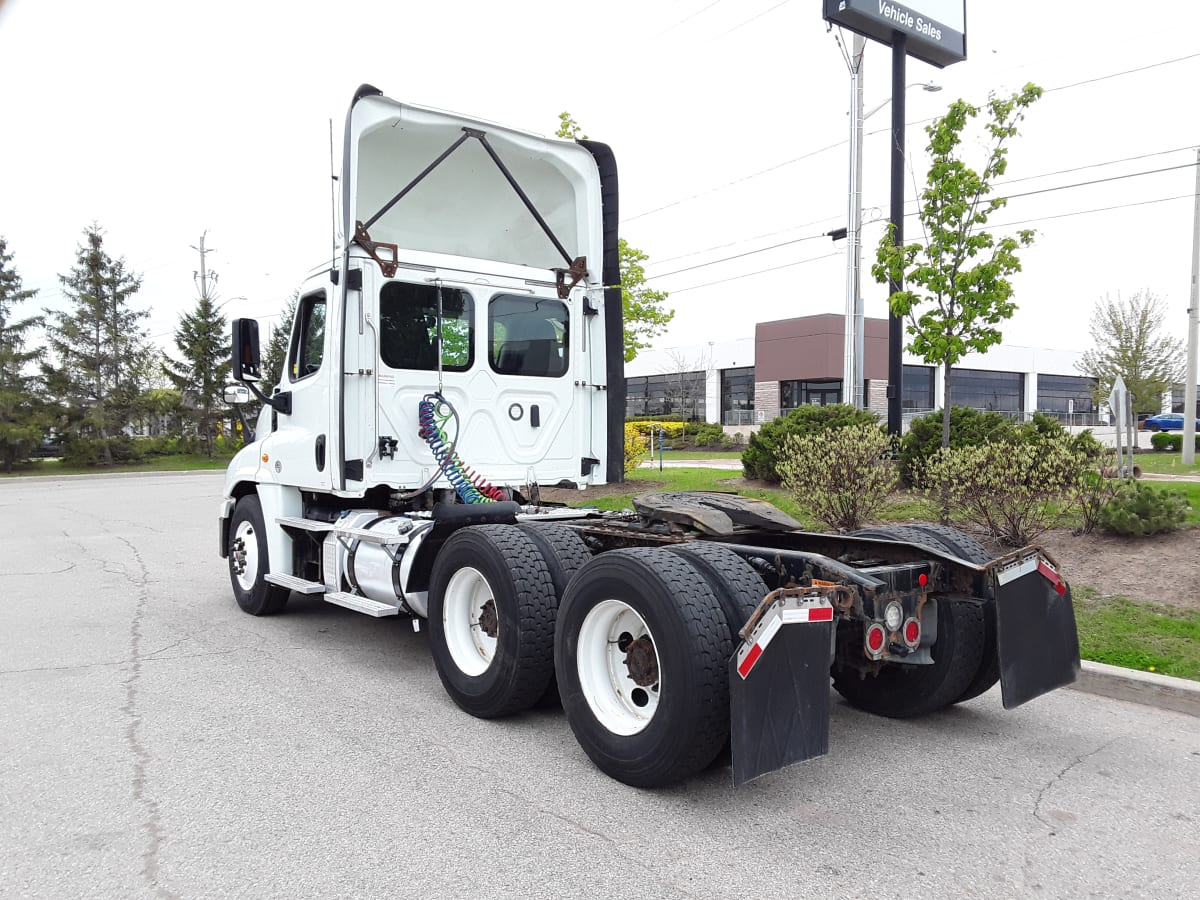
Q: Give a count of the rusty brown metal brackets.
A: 2